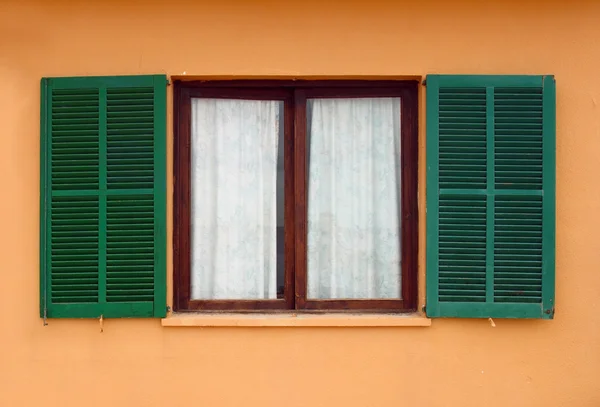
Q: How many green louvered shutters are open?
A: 2